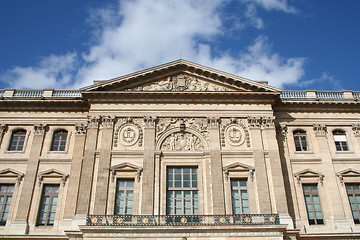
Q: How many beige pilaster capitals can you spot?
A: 12